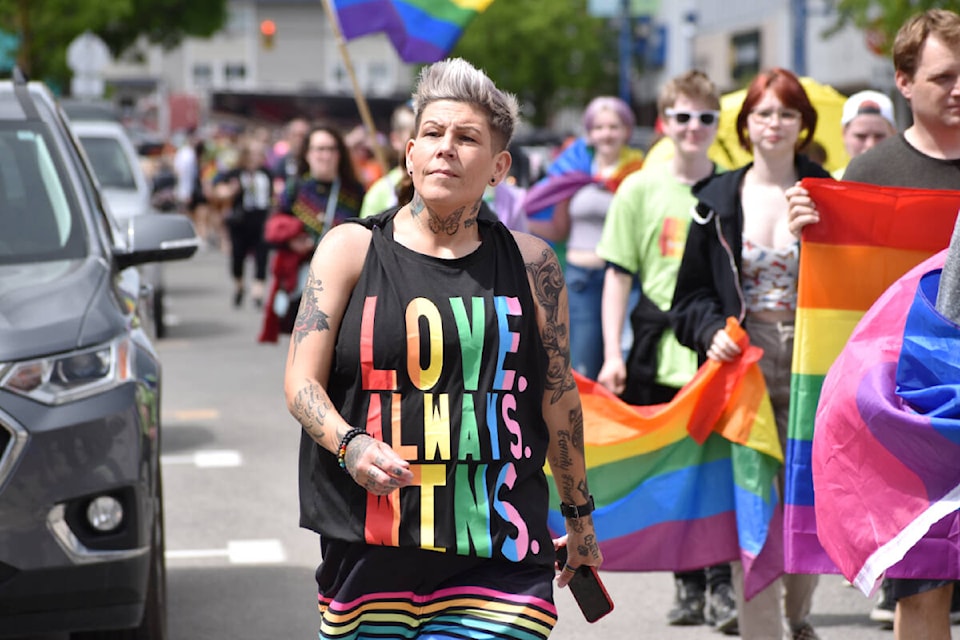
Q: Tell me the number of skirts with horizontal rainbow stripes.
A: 1